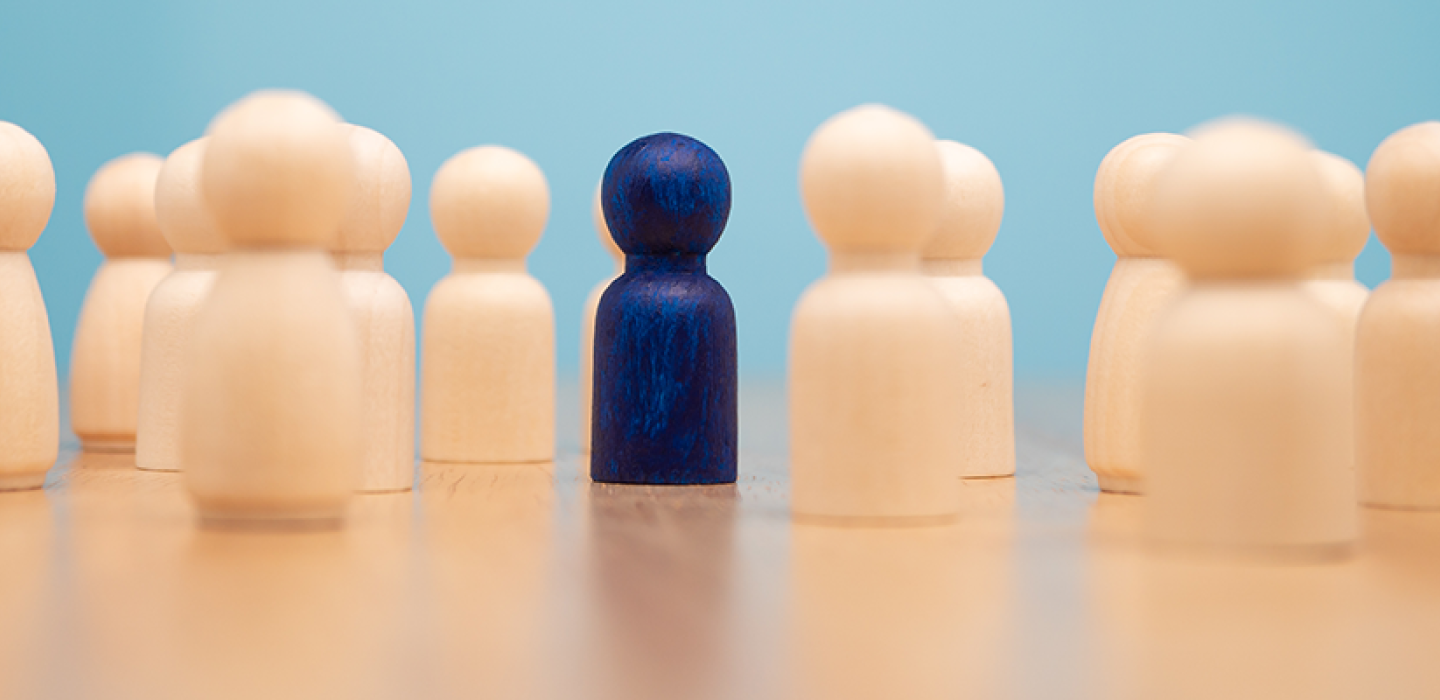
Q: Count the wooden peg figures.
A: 14